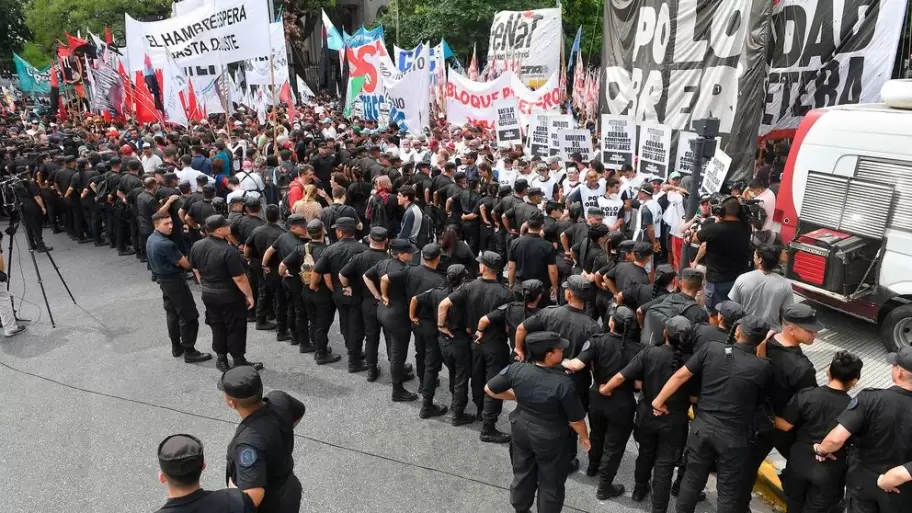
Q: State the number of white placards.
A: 8